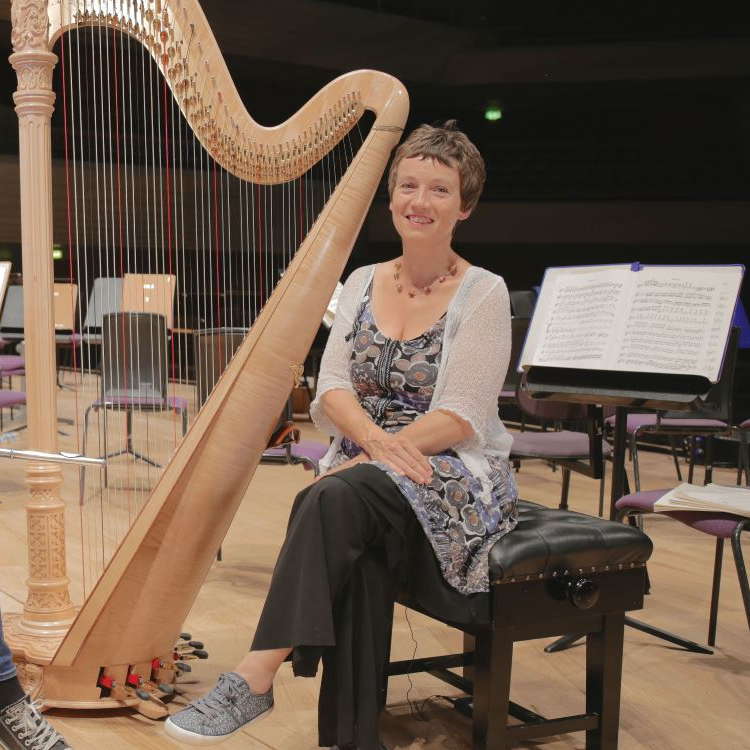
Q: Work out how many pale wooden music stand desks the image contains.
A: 2